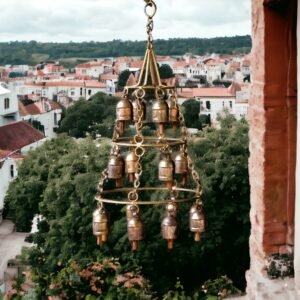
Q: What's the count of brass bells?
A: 12